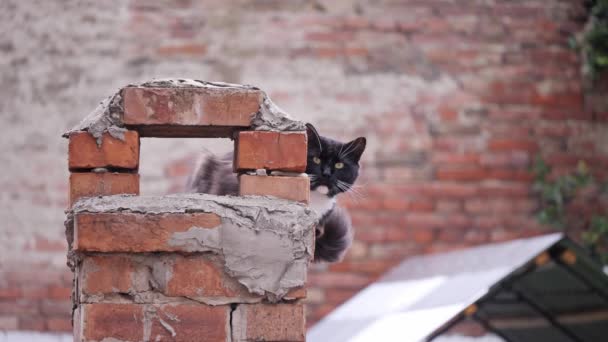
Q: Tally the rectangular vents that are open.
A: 1